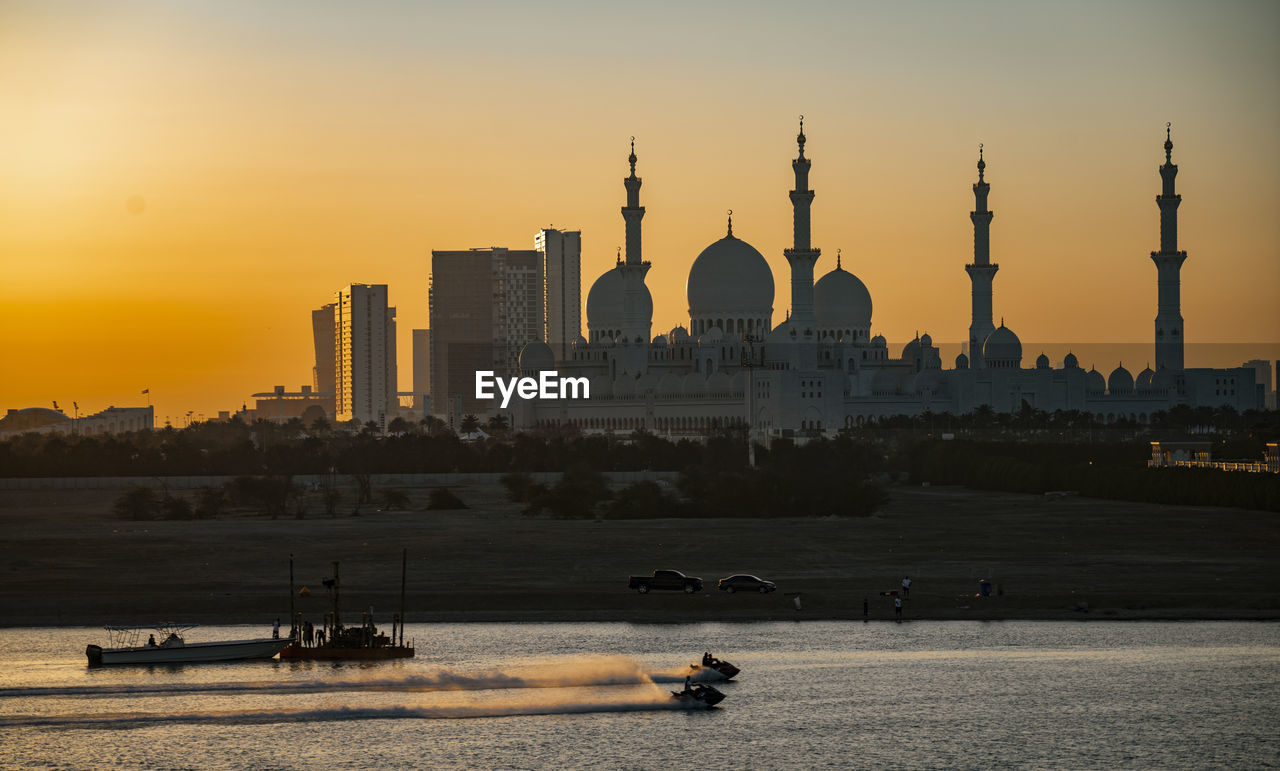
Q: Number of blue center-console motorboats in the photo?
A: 0